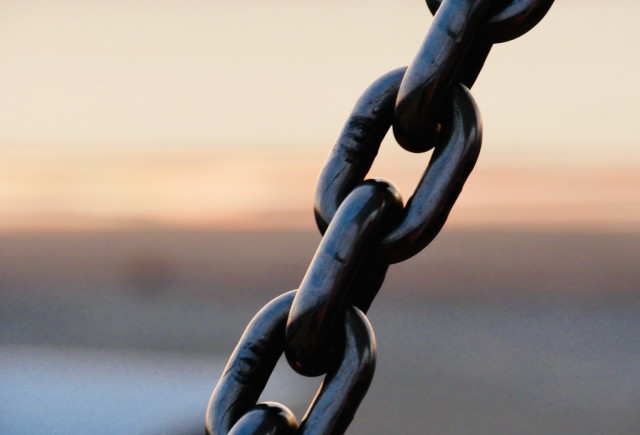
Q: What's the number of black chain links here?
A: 6